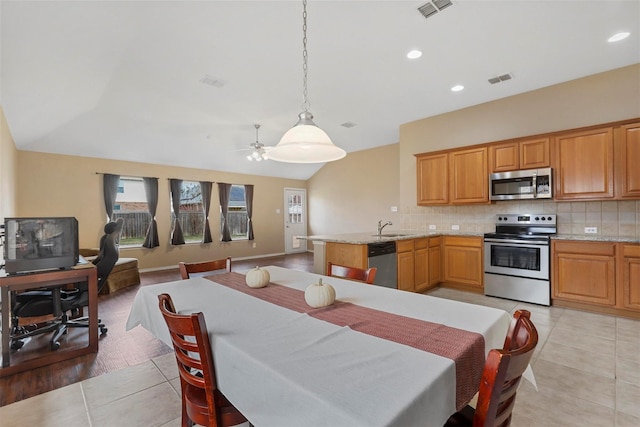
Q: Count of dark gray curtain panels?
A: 6